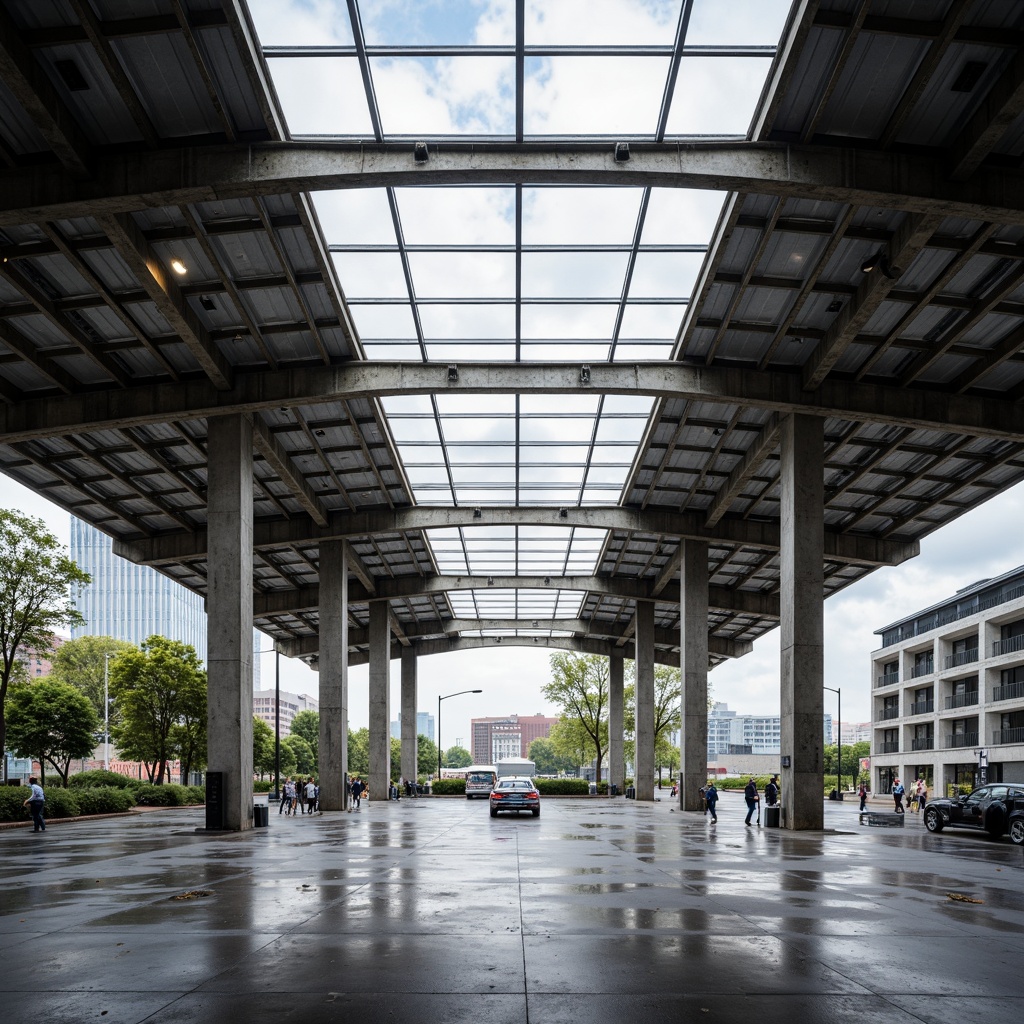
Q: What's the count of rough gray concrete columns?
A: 8